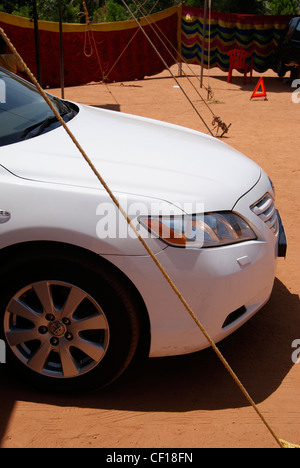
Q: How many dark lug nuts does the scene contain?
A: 5